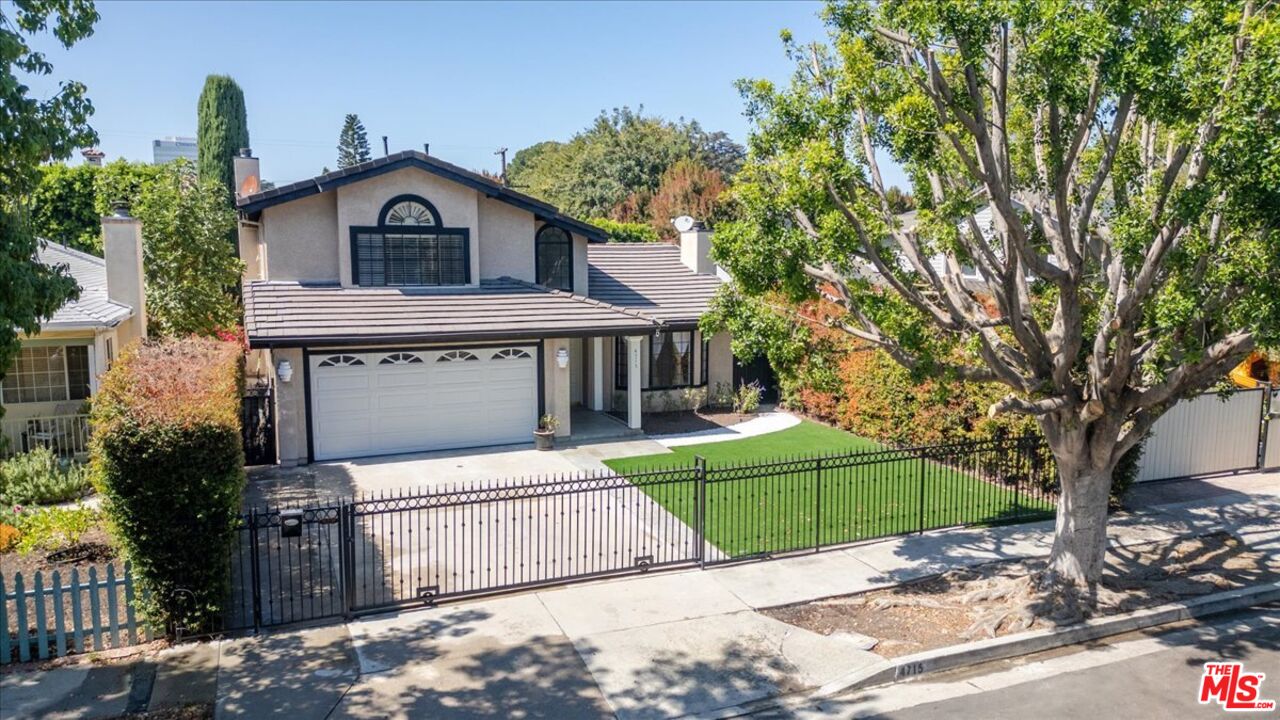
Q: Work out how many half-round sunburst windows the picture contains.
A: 5